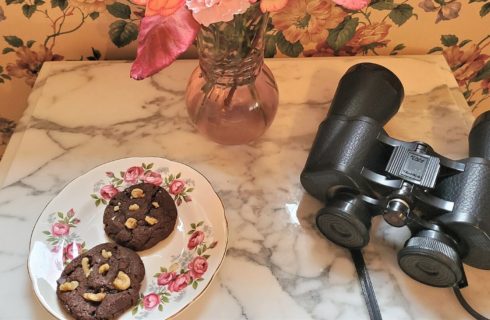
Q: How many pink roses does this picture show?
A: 11